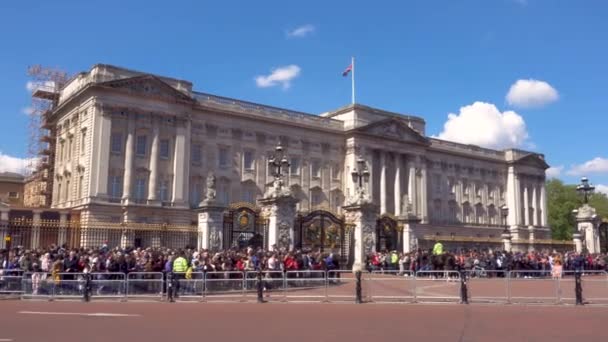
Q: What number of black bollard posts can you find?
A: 6